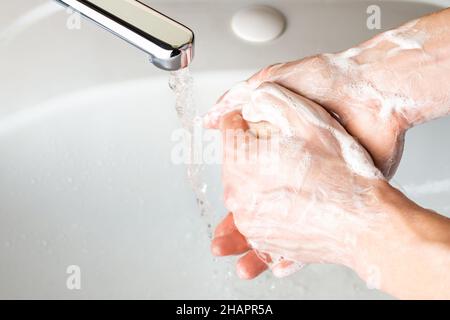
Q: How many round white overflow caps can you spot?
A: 1